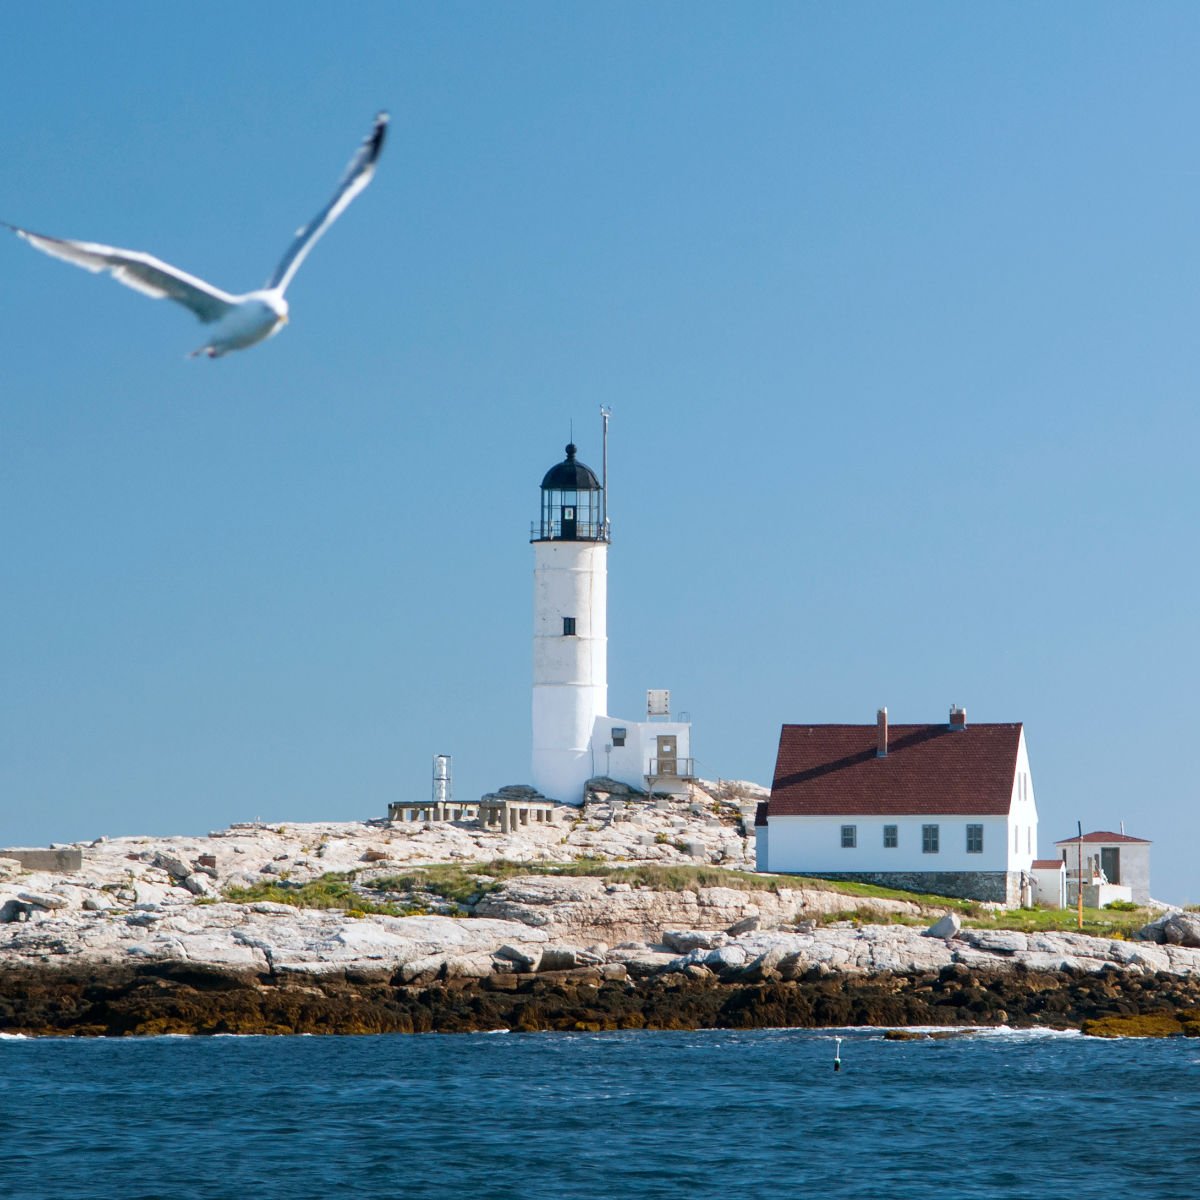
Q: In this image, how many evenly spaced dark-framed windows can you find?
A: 4